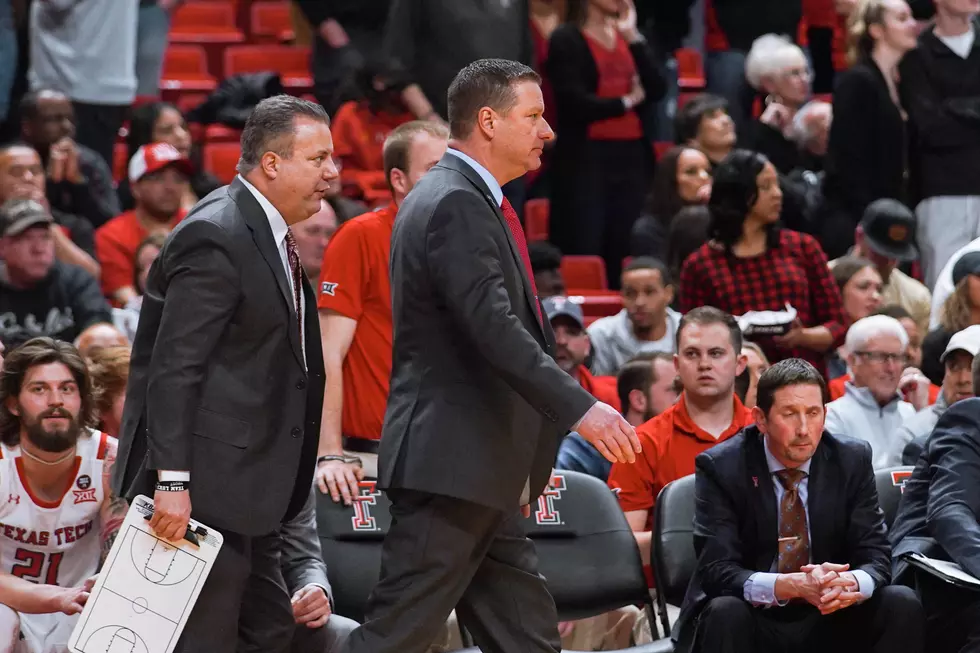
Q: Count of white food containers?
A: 1